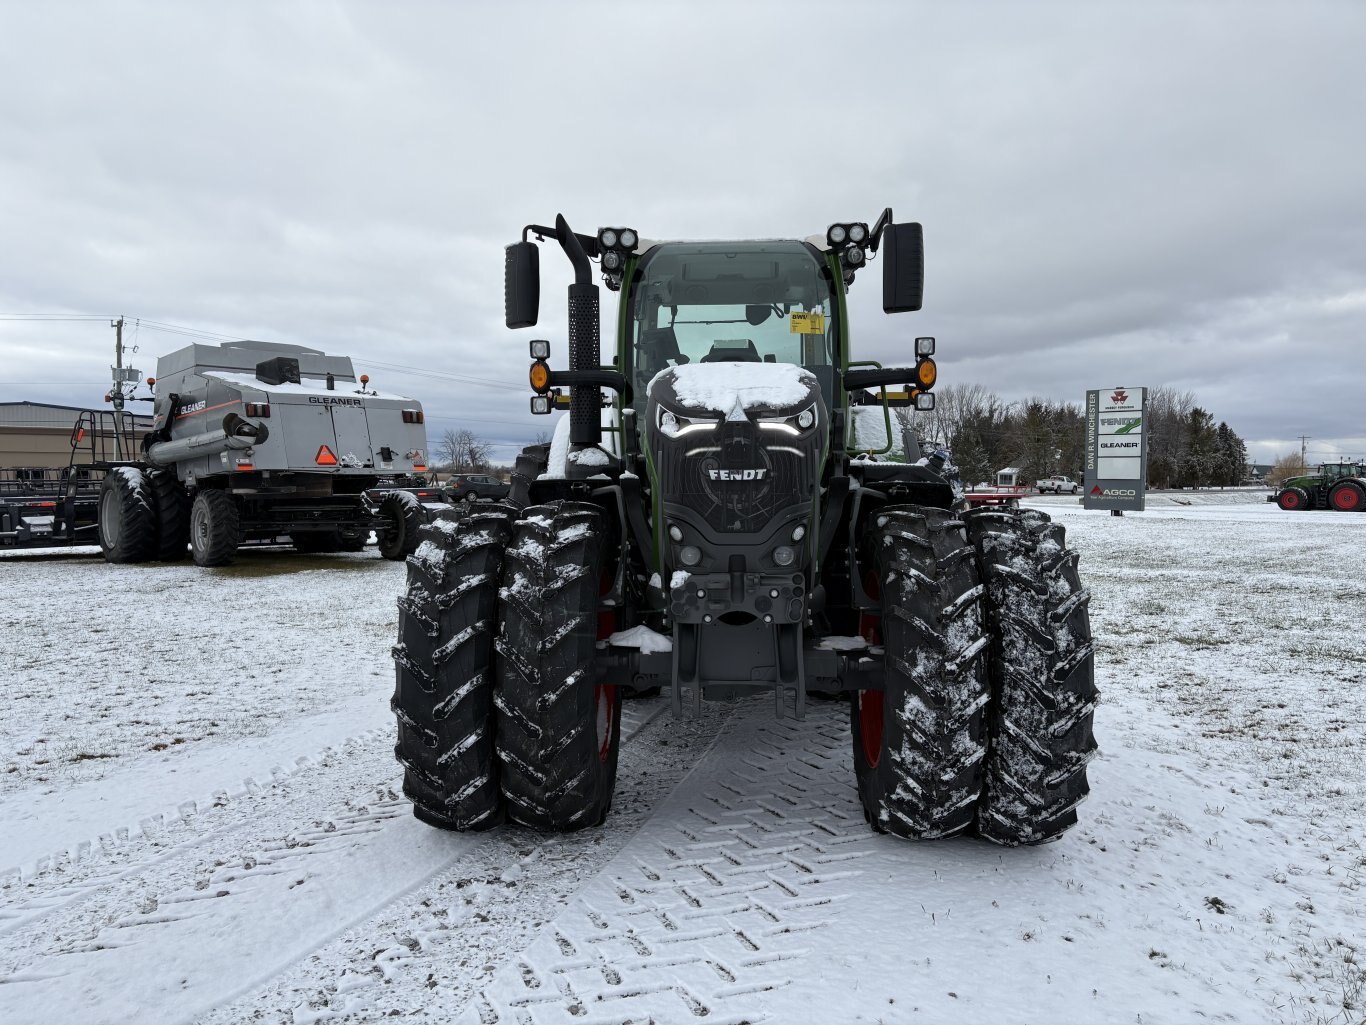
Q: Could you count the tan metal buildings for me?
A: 1